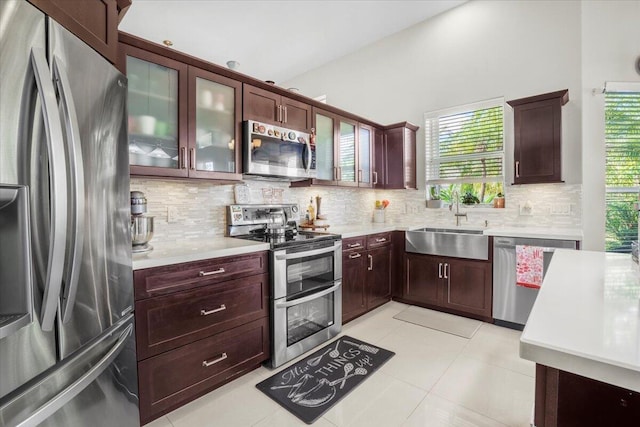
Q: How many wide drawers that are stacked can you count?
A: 3